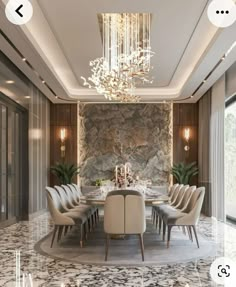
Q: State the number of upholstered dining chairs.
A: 11